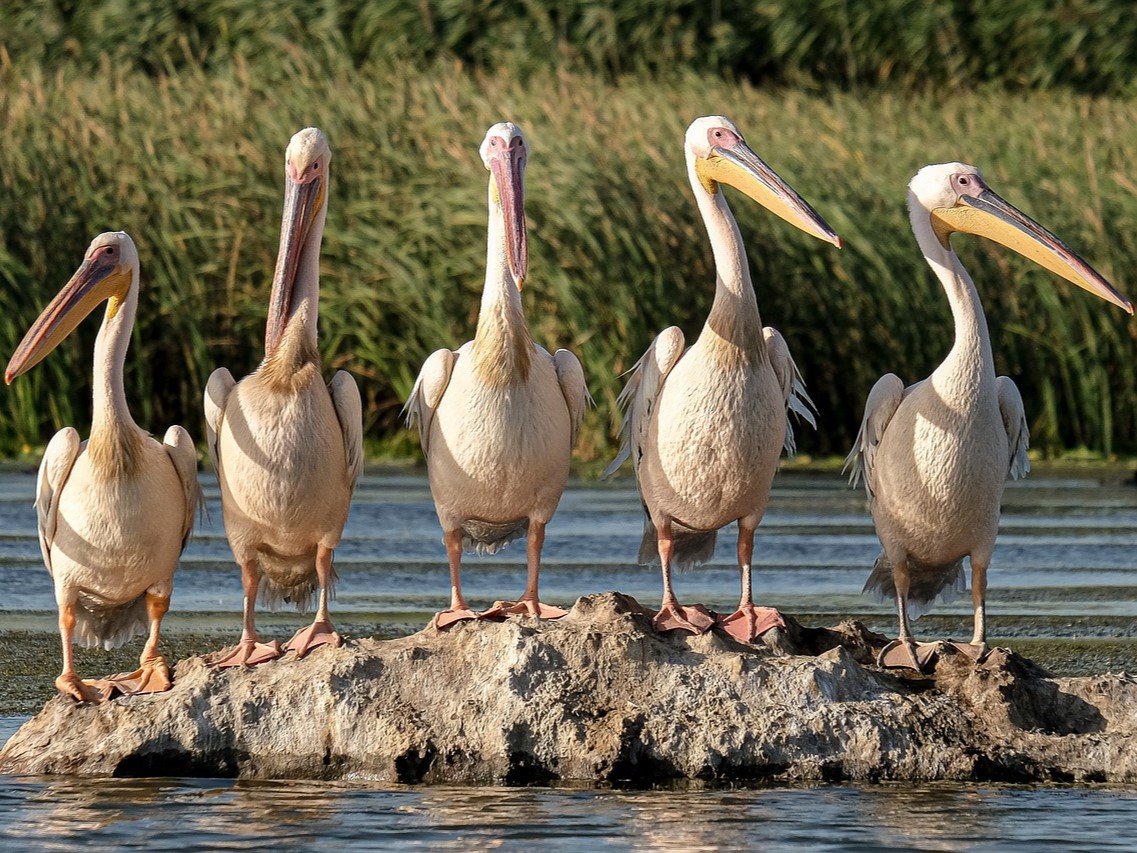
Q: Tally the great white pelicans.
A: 5